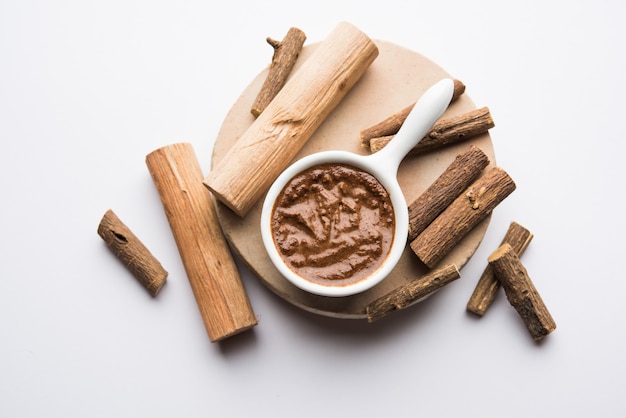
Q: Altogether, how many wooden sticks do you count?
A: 11